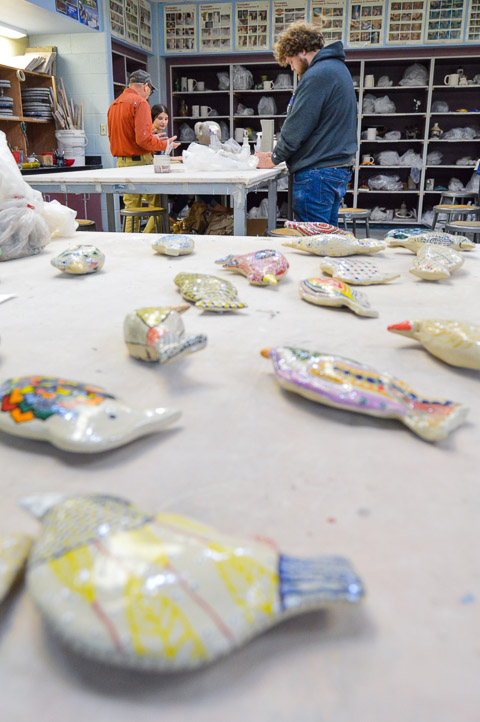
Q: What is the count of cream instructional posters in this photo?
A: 12